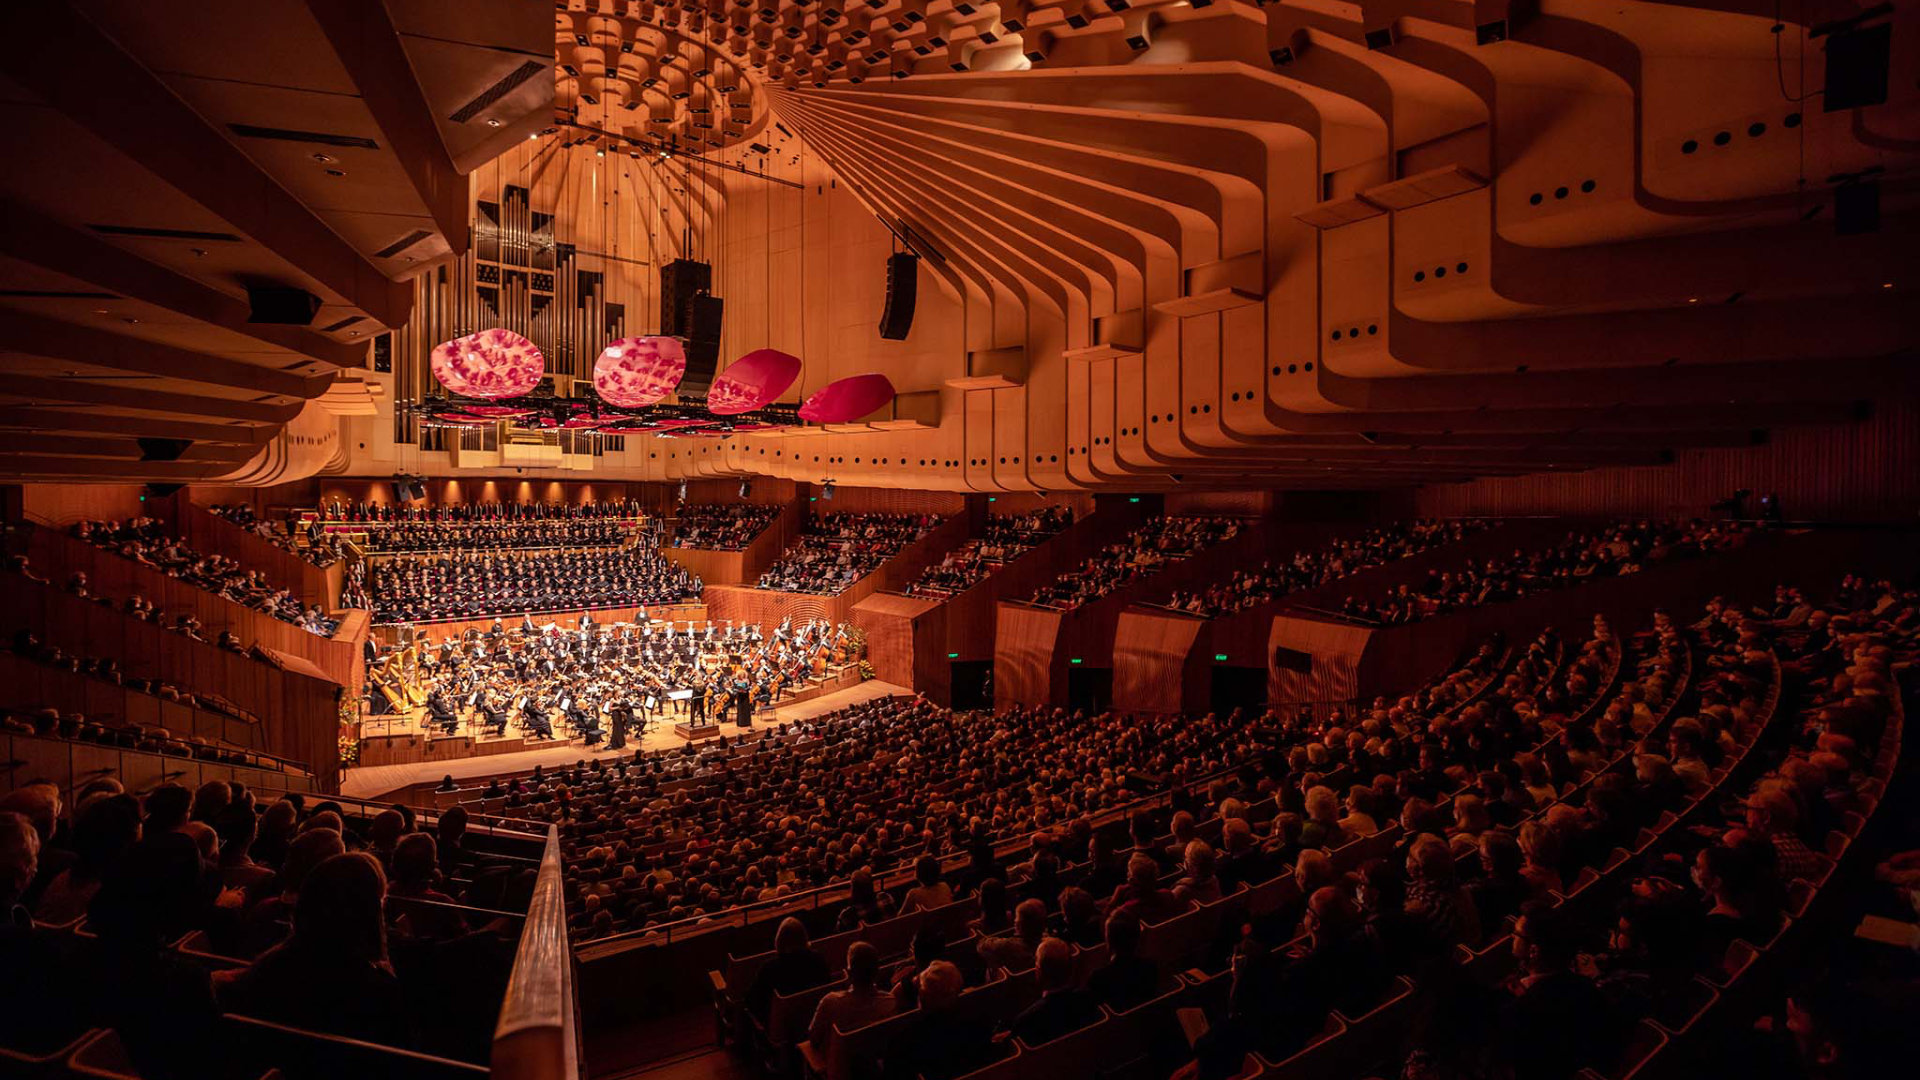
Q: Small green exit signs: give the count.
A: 7